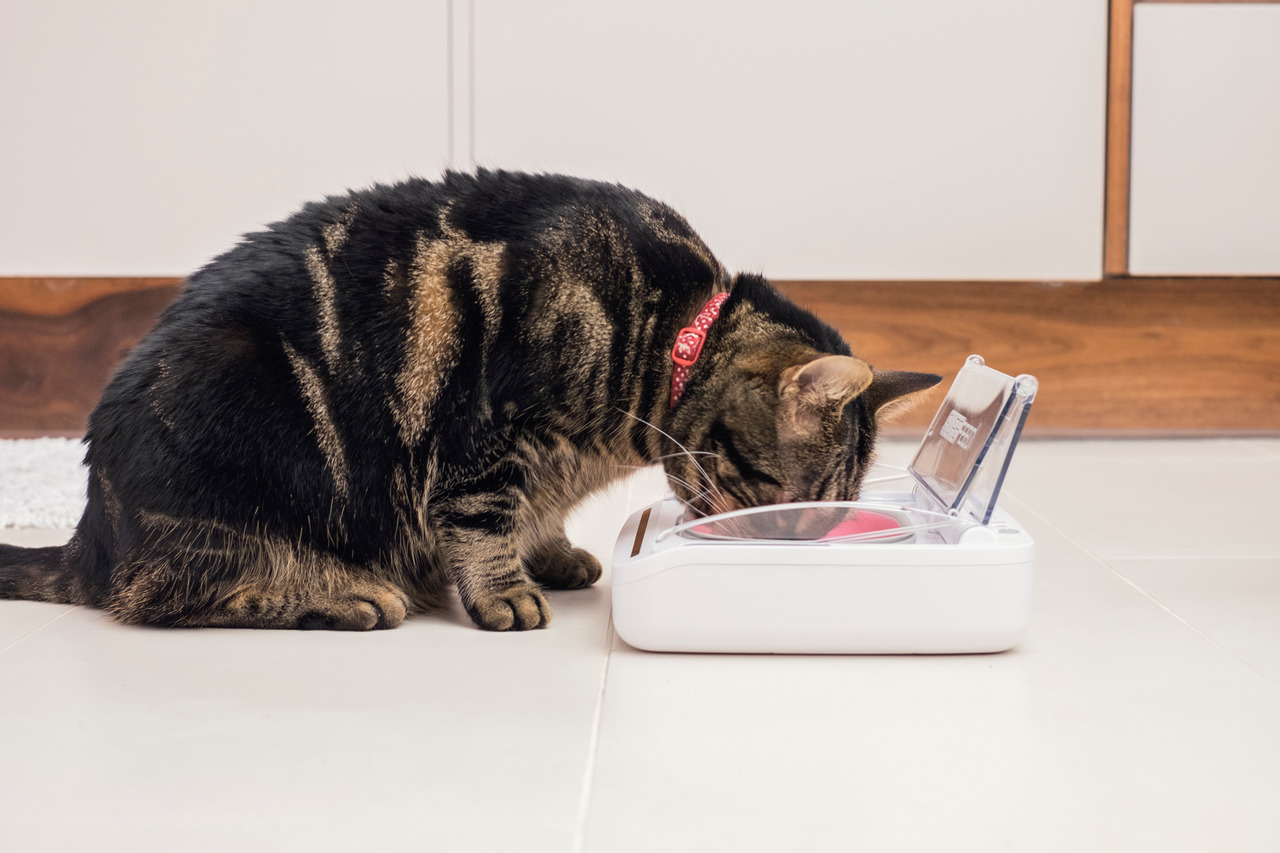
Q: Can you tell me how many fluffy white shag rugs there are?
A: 1